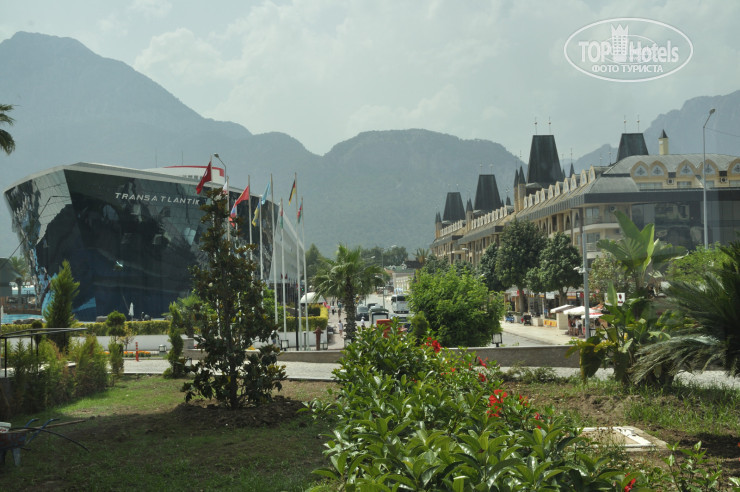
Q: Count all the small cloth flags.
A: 9